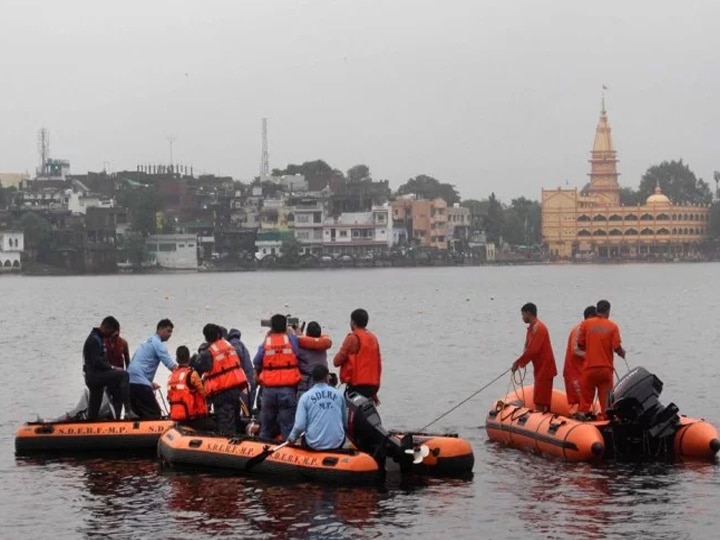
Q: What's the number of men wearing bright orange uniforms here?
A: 3